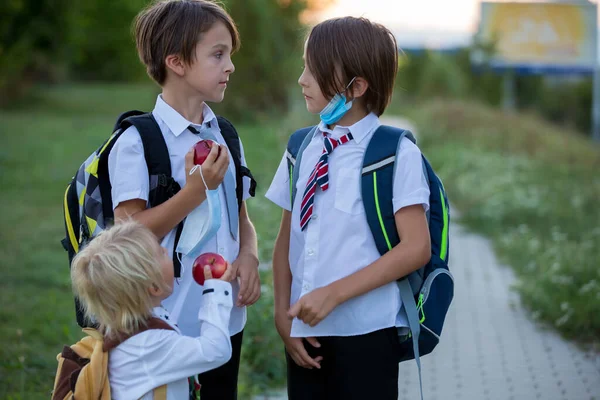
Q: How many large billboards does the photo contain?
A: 1